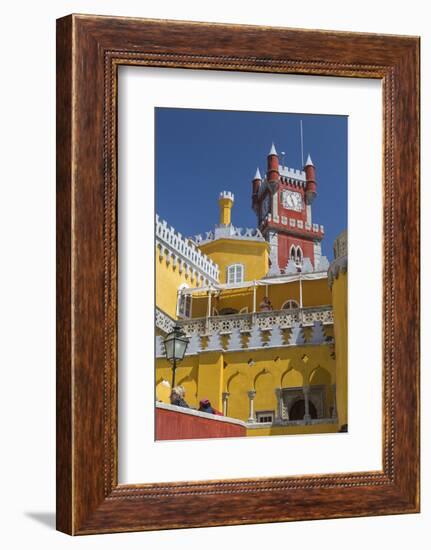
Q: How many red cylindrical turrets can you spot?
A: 3